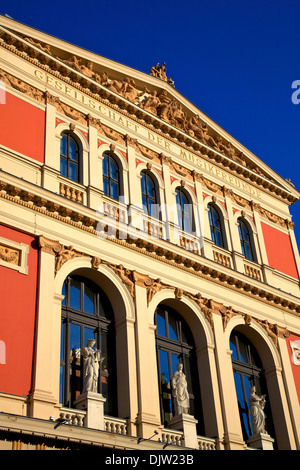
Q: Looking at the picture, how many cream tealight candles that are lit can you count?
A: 0